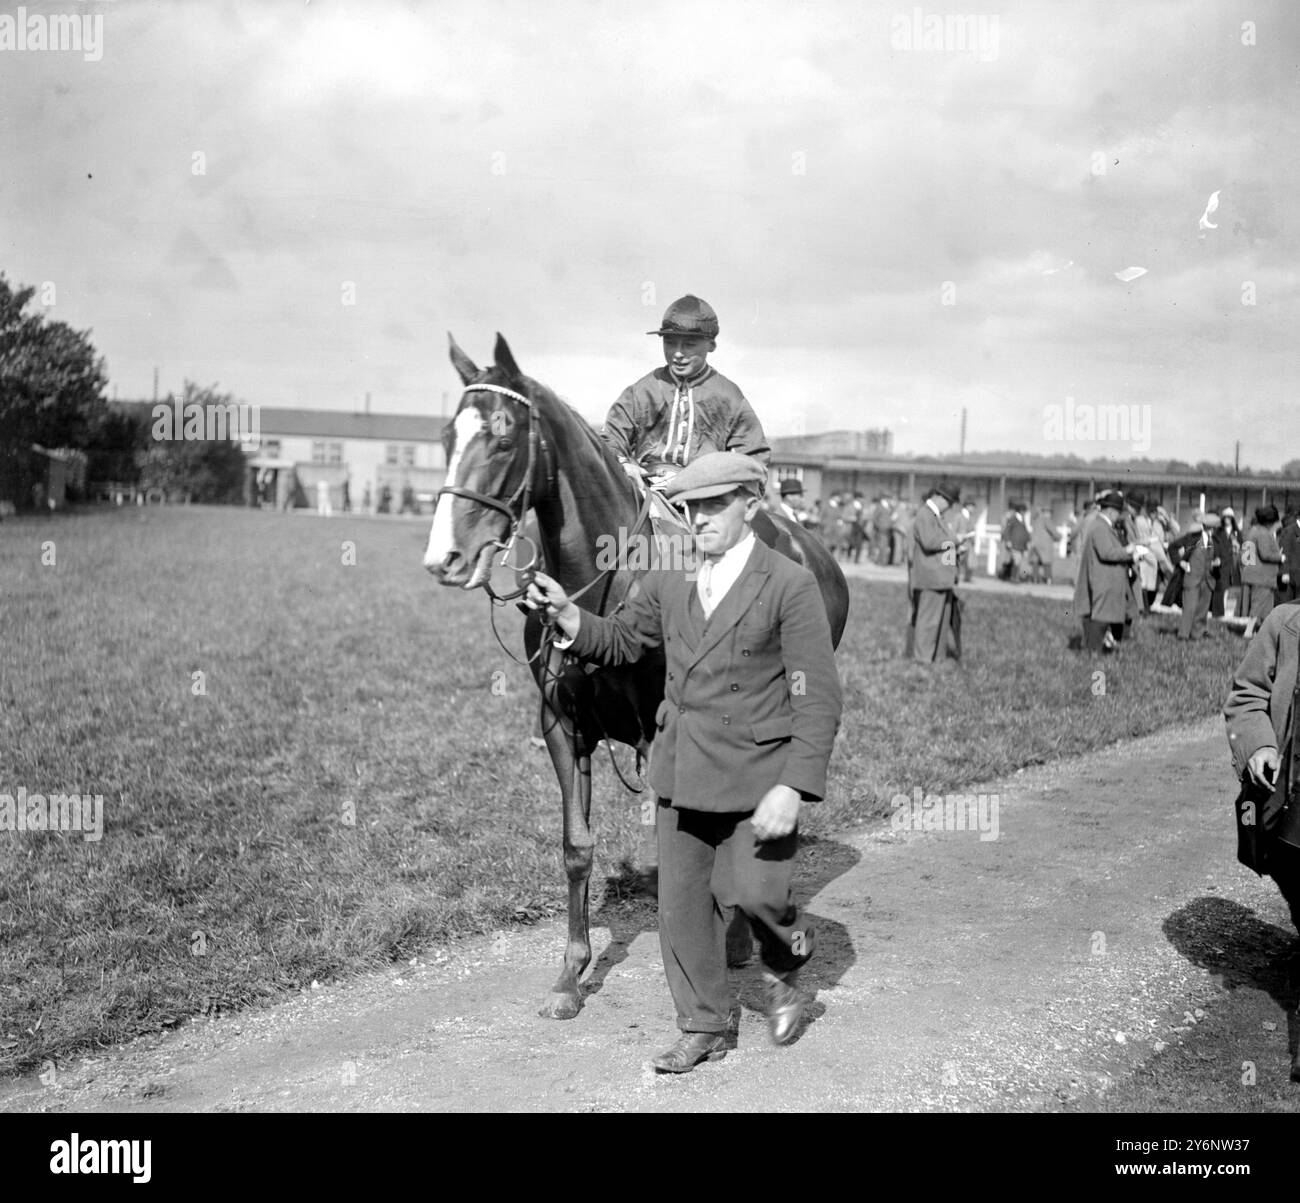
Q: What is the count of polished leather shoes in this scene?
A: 2